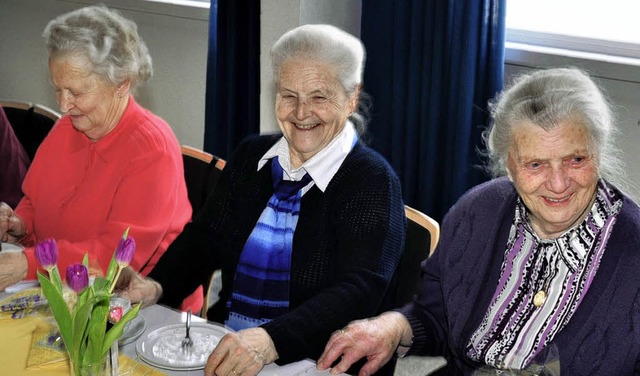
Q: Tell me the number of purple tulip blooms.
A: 3